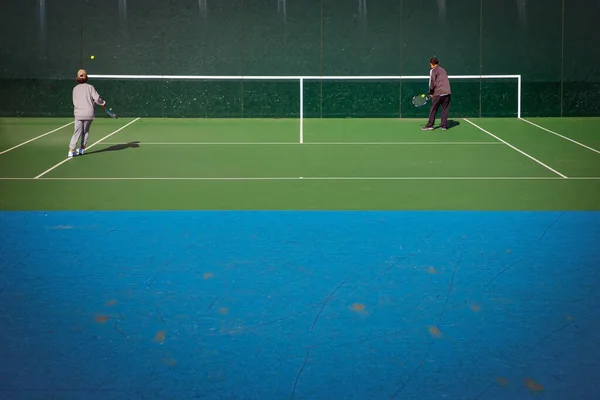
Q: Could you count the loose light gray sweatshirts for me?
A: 1